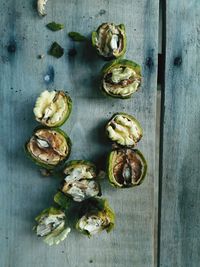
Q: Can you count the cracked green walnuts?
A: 9